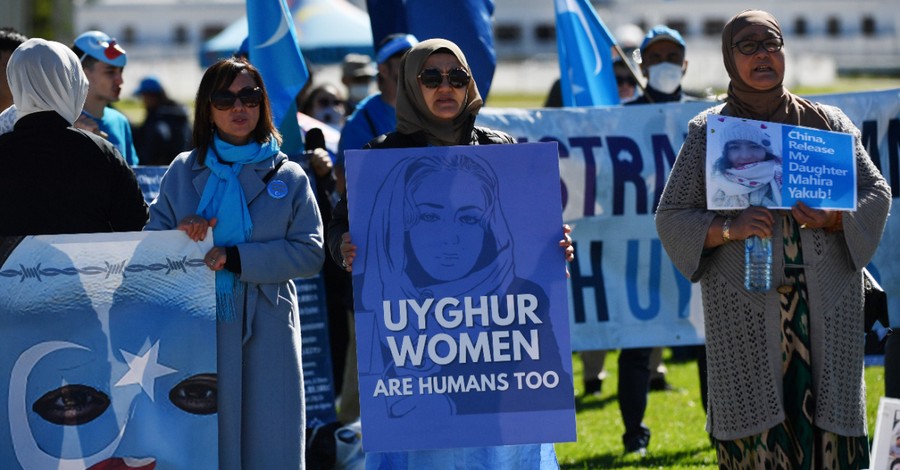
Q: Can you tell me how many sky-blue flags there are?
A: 2